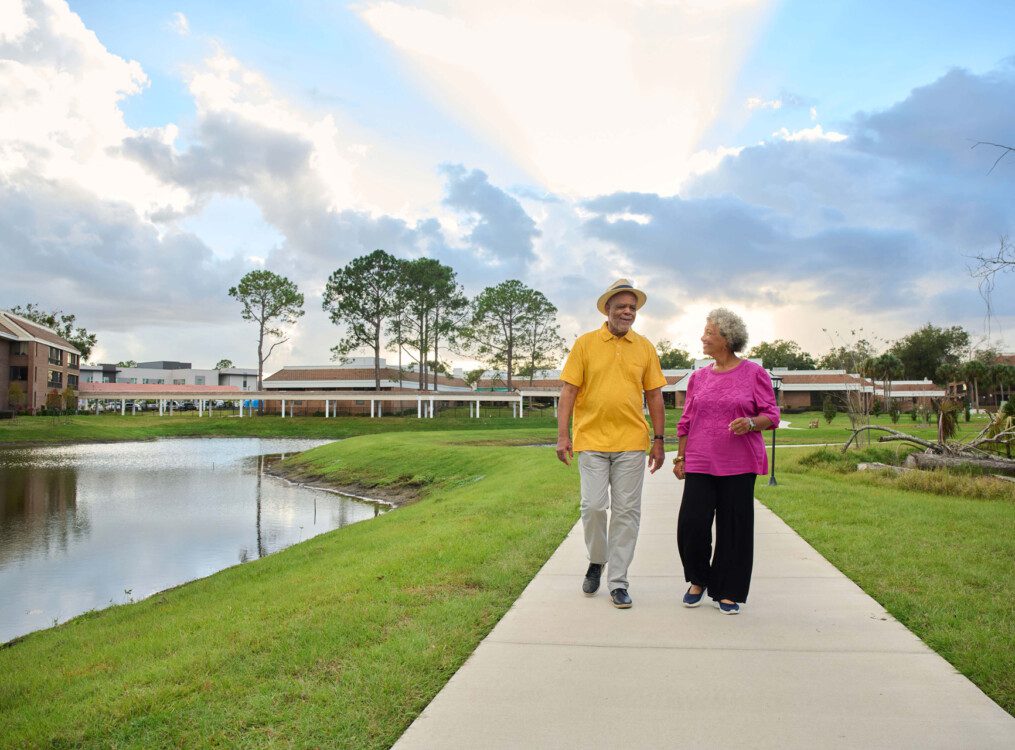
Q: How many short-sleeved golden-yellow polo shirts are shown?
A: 1